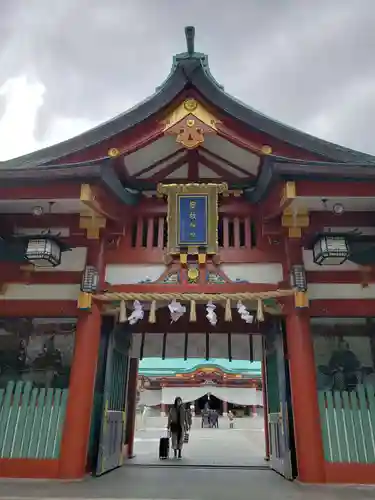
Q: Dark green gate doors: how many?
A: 2